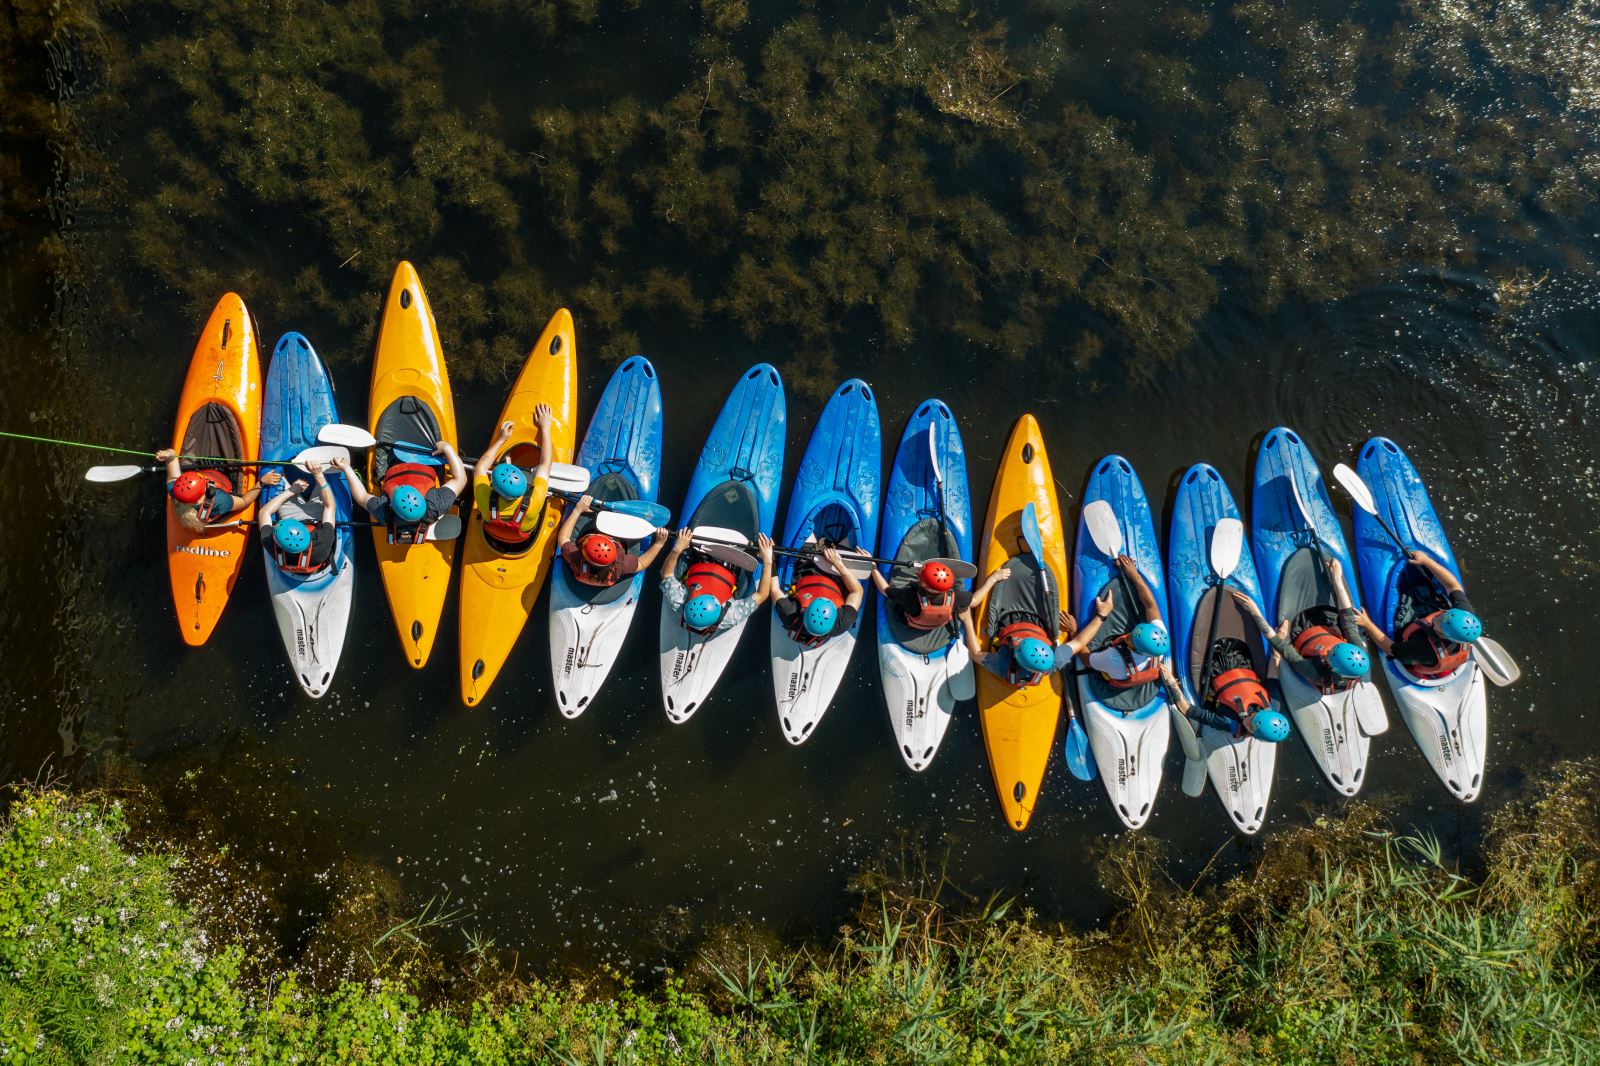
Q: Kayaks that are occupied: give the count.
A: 13